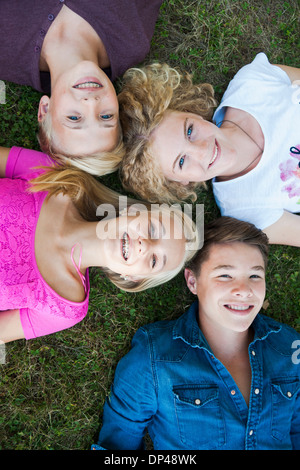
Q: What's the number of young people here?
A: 4